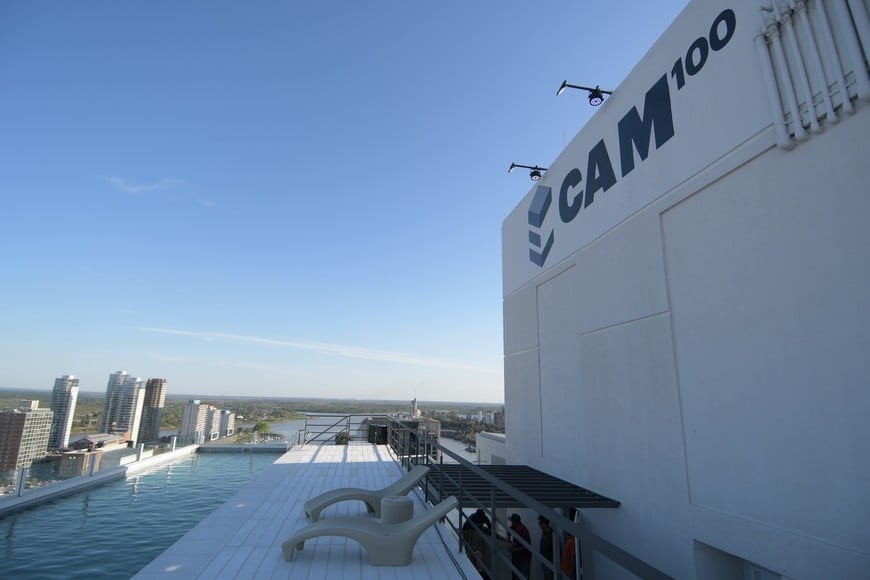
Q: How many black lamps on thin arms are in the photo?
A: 2